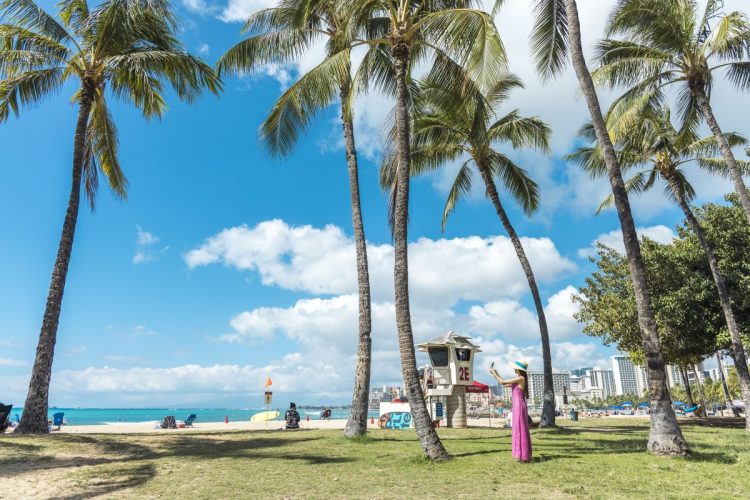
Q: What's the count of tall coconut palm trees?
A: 7